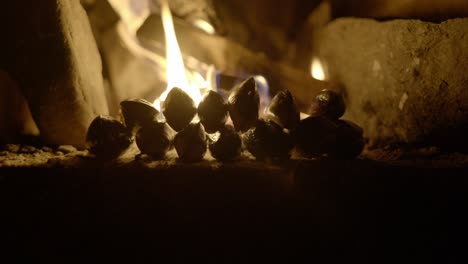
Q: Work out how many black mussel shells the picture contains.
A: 13